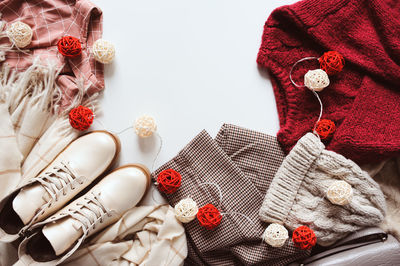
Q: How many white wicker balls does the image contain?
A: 7